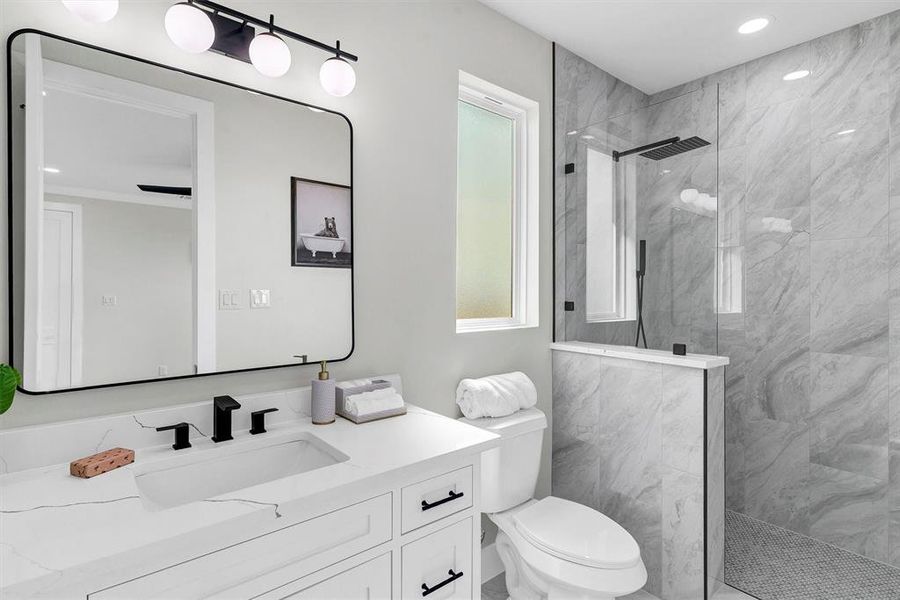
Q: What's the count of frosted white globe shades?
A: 4